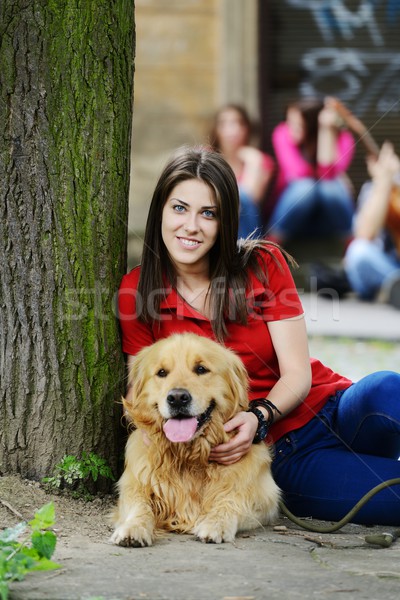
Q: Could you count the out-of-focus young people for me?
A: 3